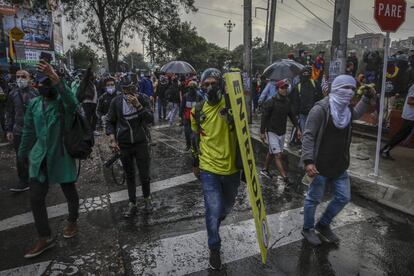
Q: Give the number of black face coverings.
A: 2